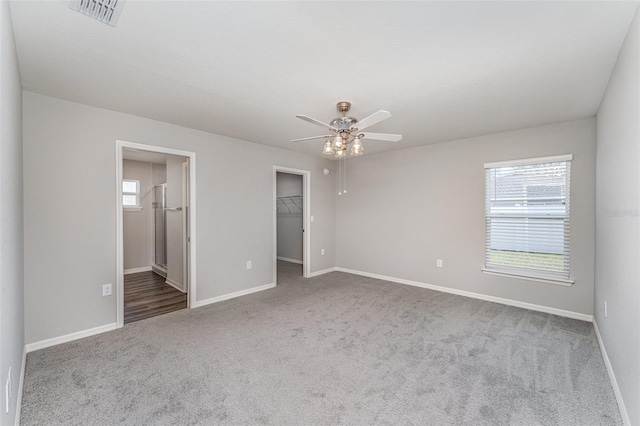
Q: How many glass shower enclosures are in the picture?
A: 1